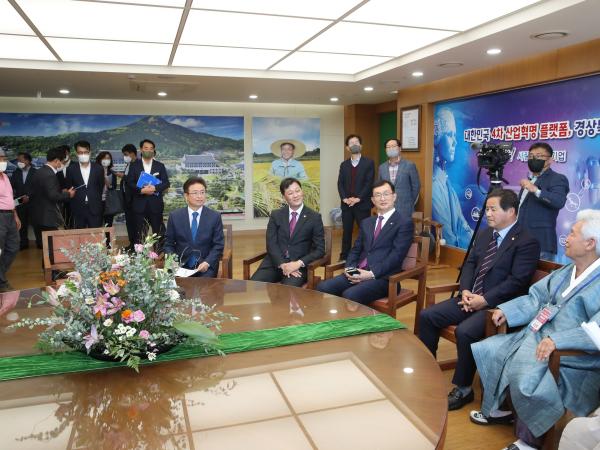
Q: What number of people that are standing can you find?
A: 11